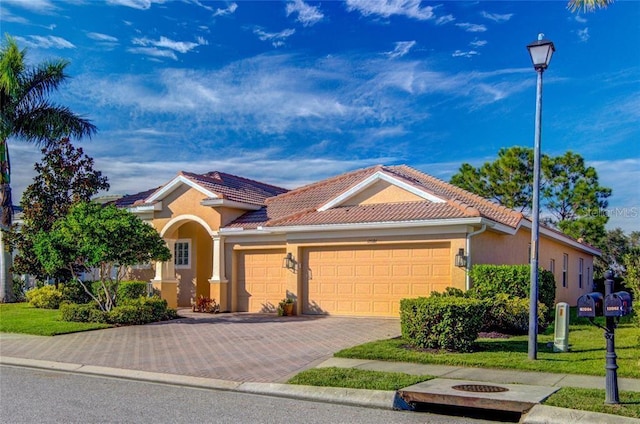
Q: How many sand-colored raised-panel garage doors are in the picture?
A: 2